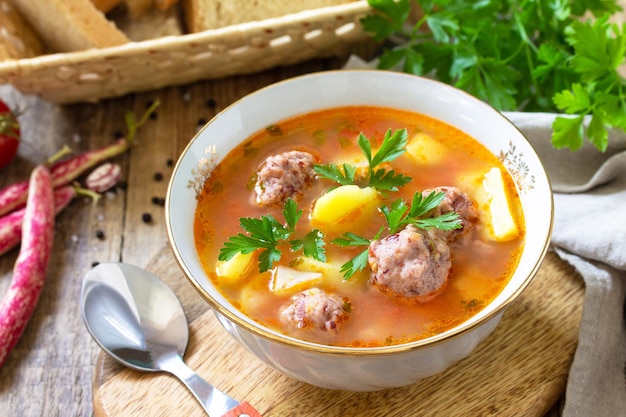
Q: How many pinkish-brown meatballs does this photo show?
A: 4